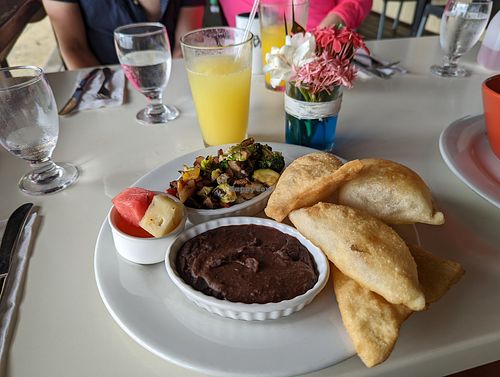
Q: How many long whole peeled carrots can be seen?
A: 0